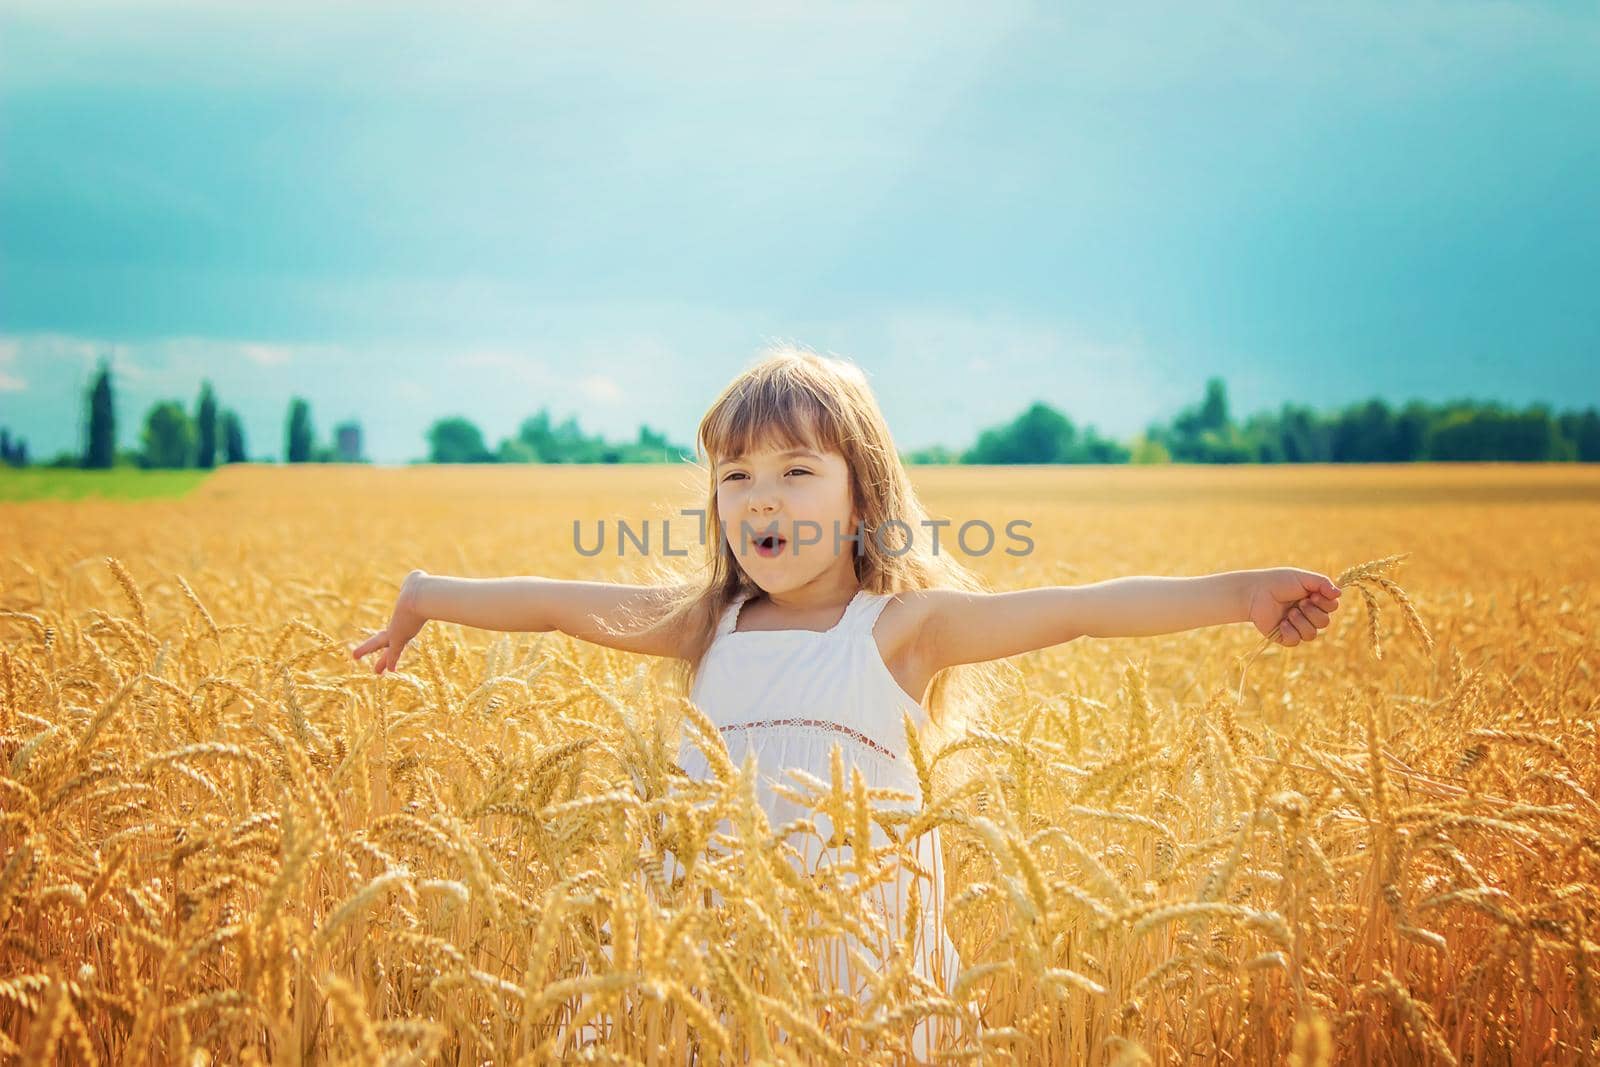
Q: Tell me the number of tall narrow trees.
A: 4